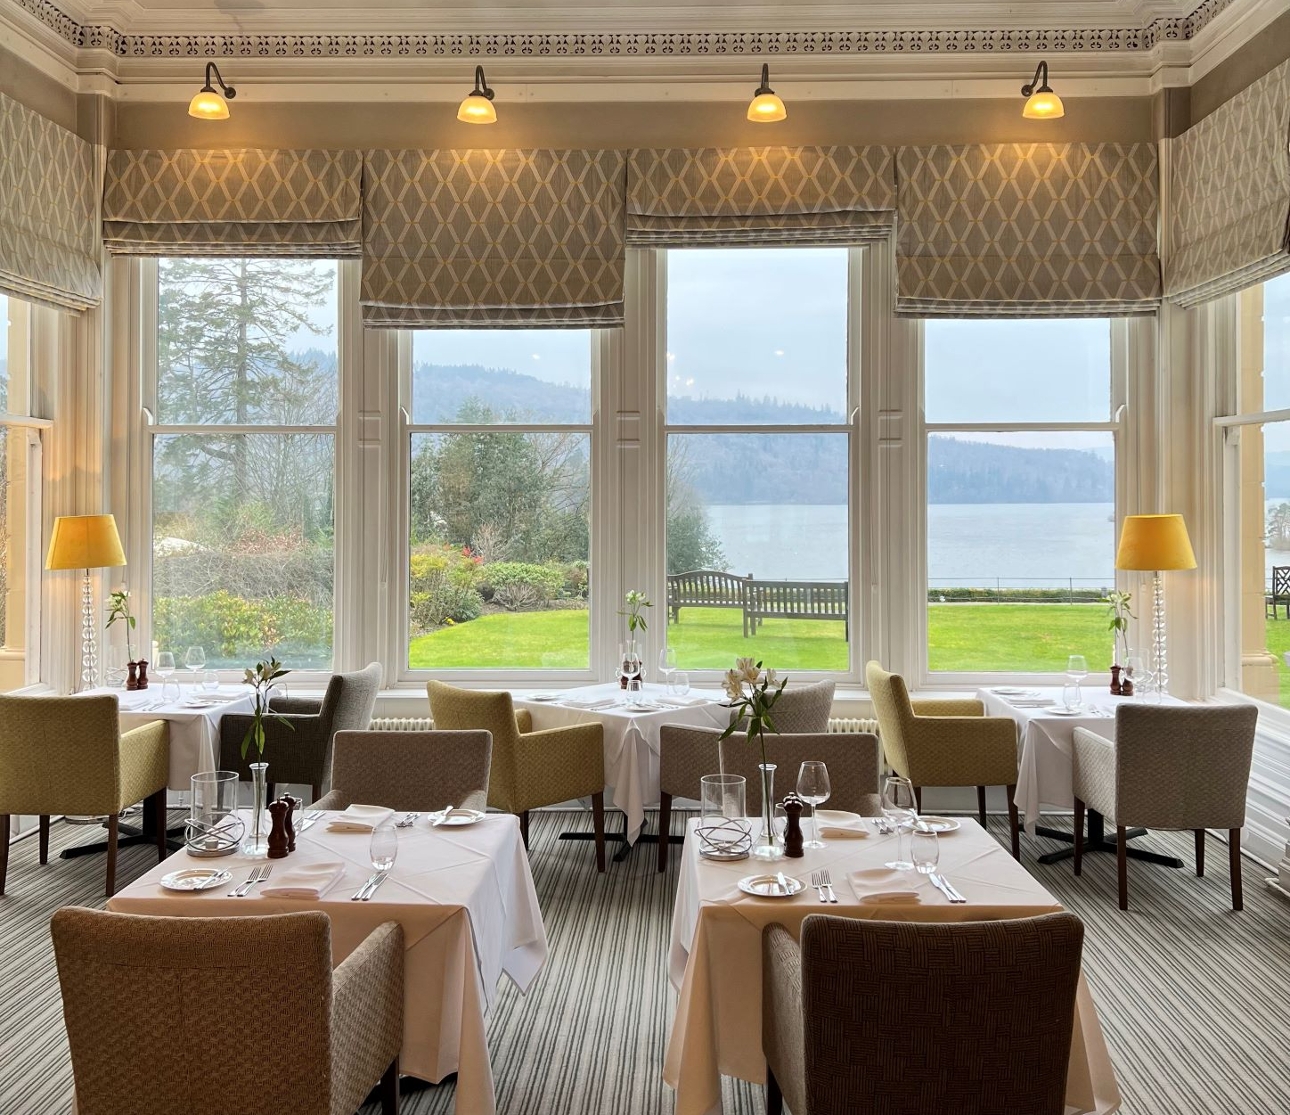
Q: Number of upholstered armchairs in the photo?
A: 10